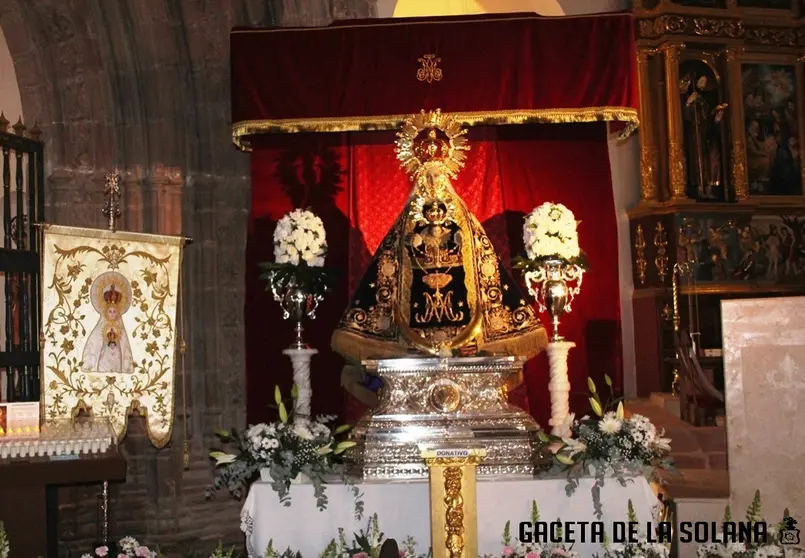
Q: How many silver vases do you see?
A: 2